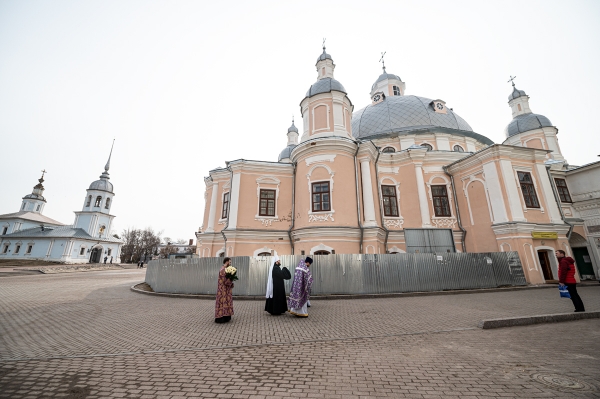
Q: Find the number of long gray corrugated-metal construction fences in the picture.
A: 1